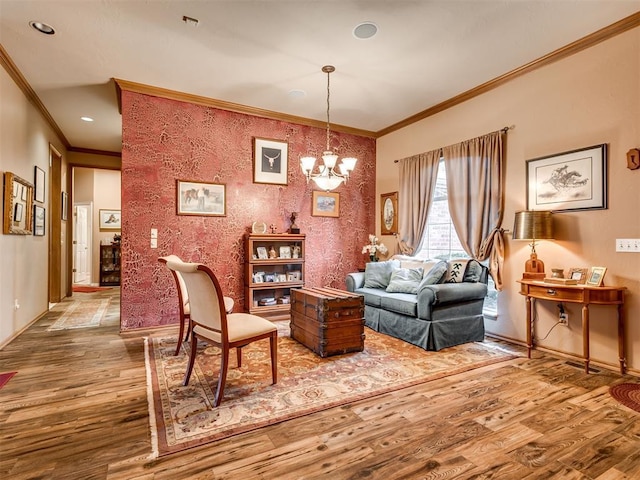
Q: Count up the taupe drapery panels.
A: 2